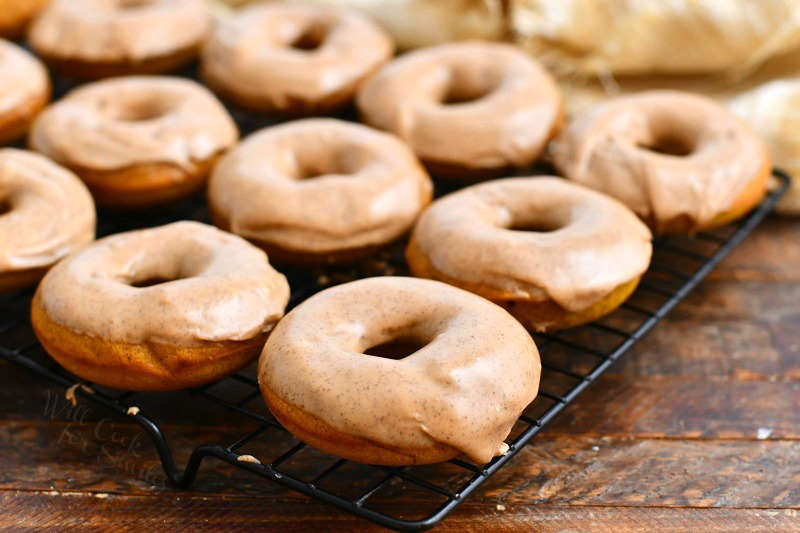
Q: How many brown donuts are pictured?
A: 12